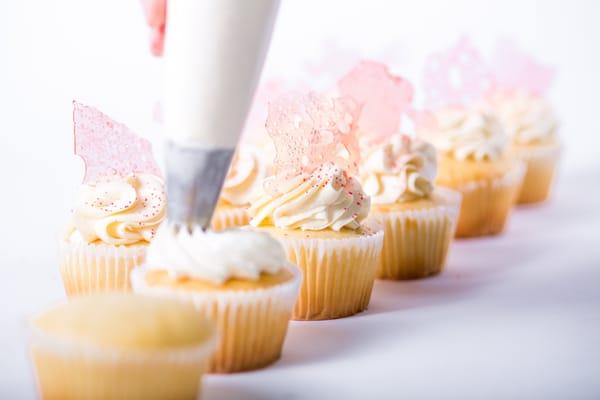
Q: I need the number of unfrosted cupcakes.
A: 1